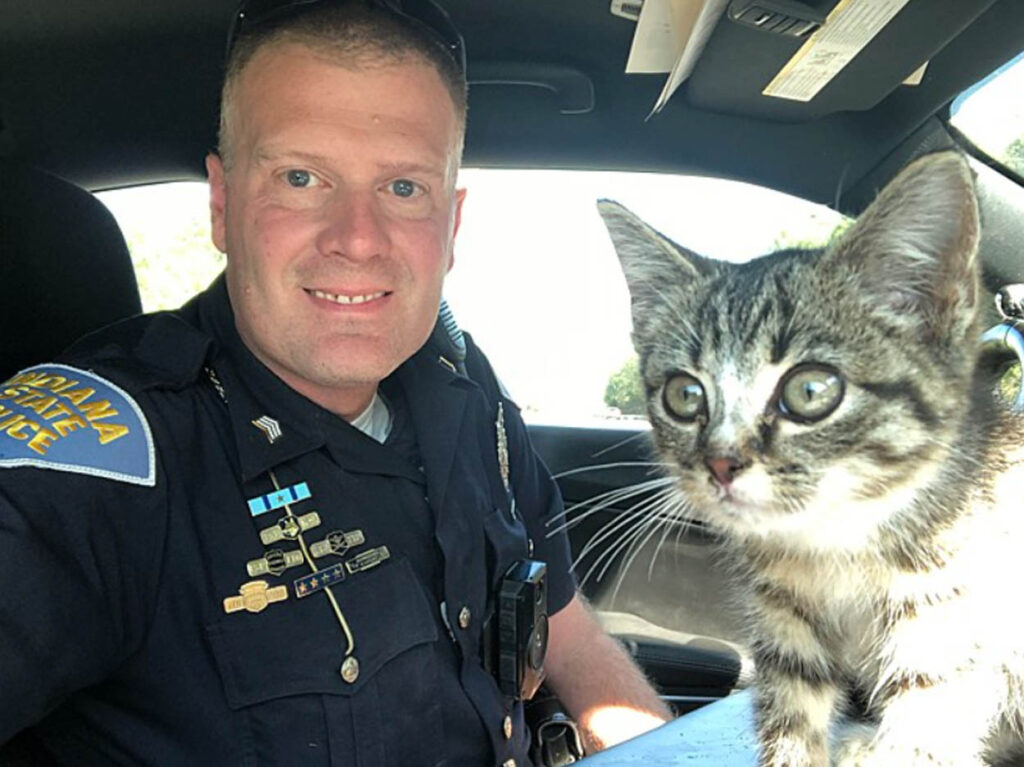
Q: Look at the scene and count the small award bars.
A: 7